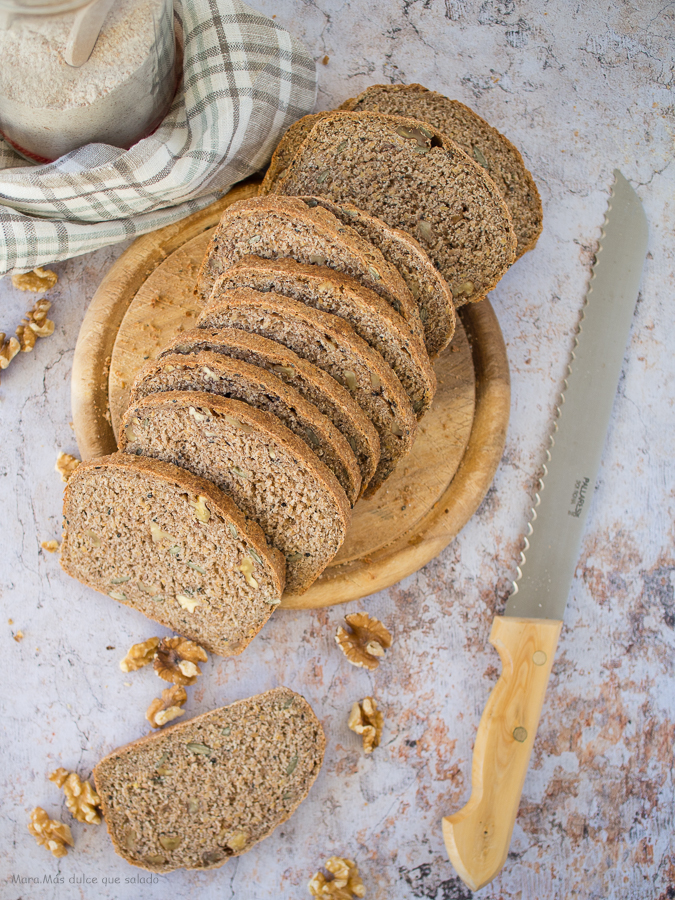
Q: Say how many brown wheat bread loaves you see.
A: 12